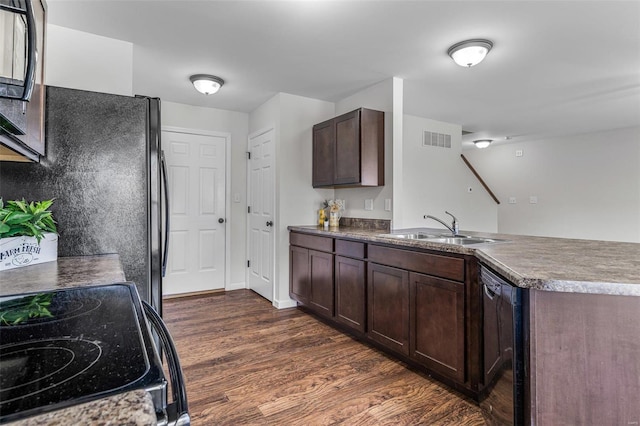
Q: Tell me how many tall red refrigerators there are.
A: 0